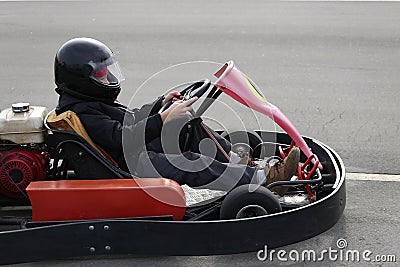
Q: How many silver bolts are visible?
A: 4